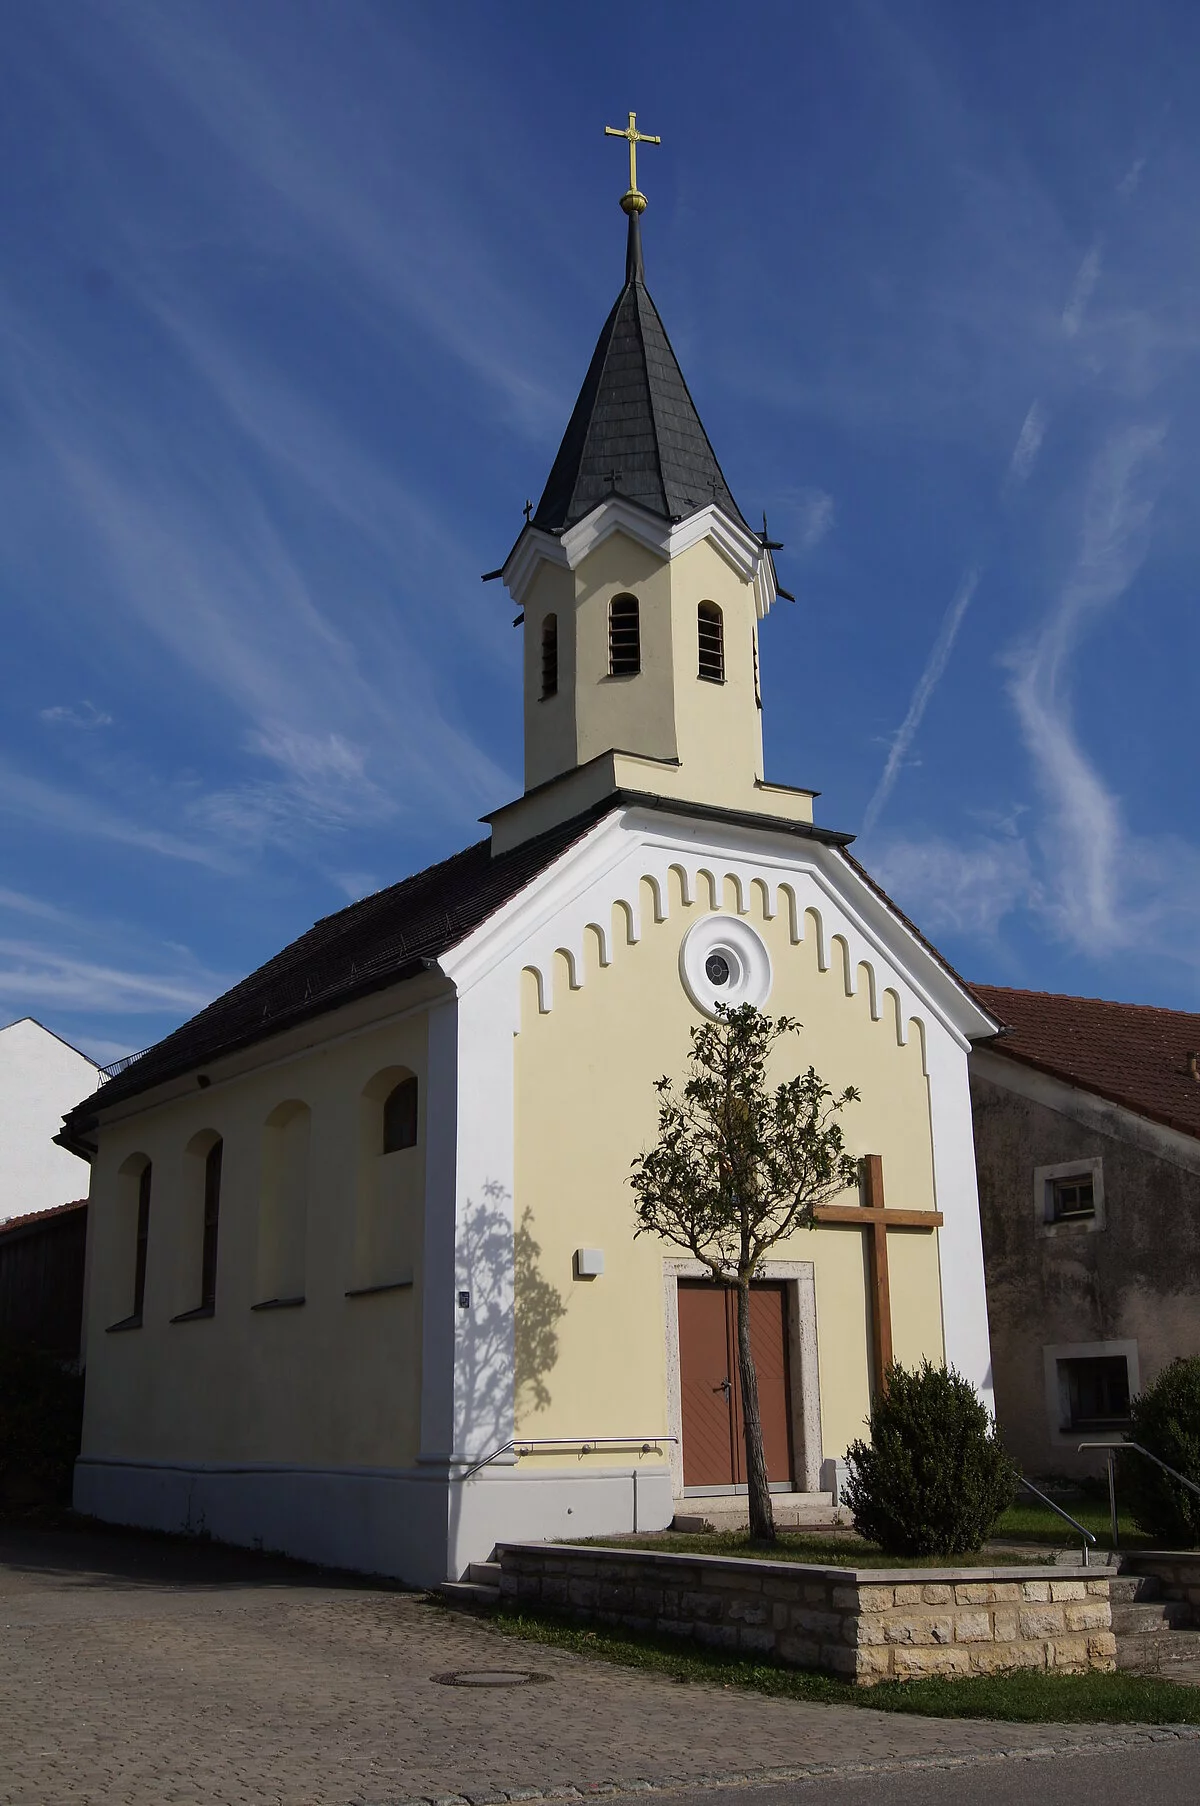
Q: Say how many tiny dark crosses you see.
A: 4